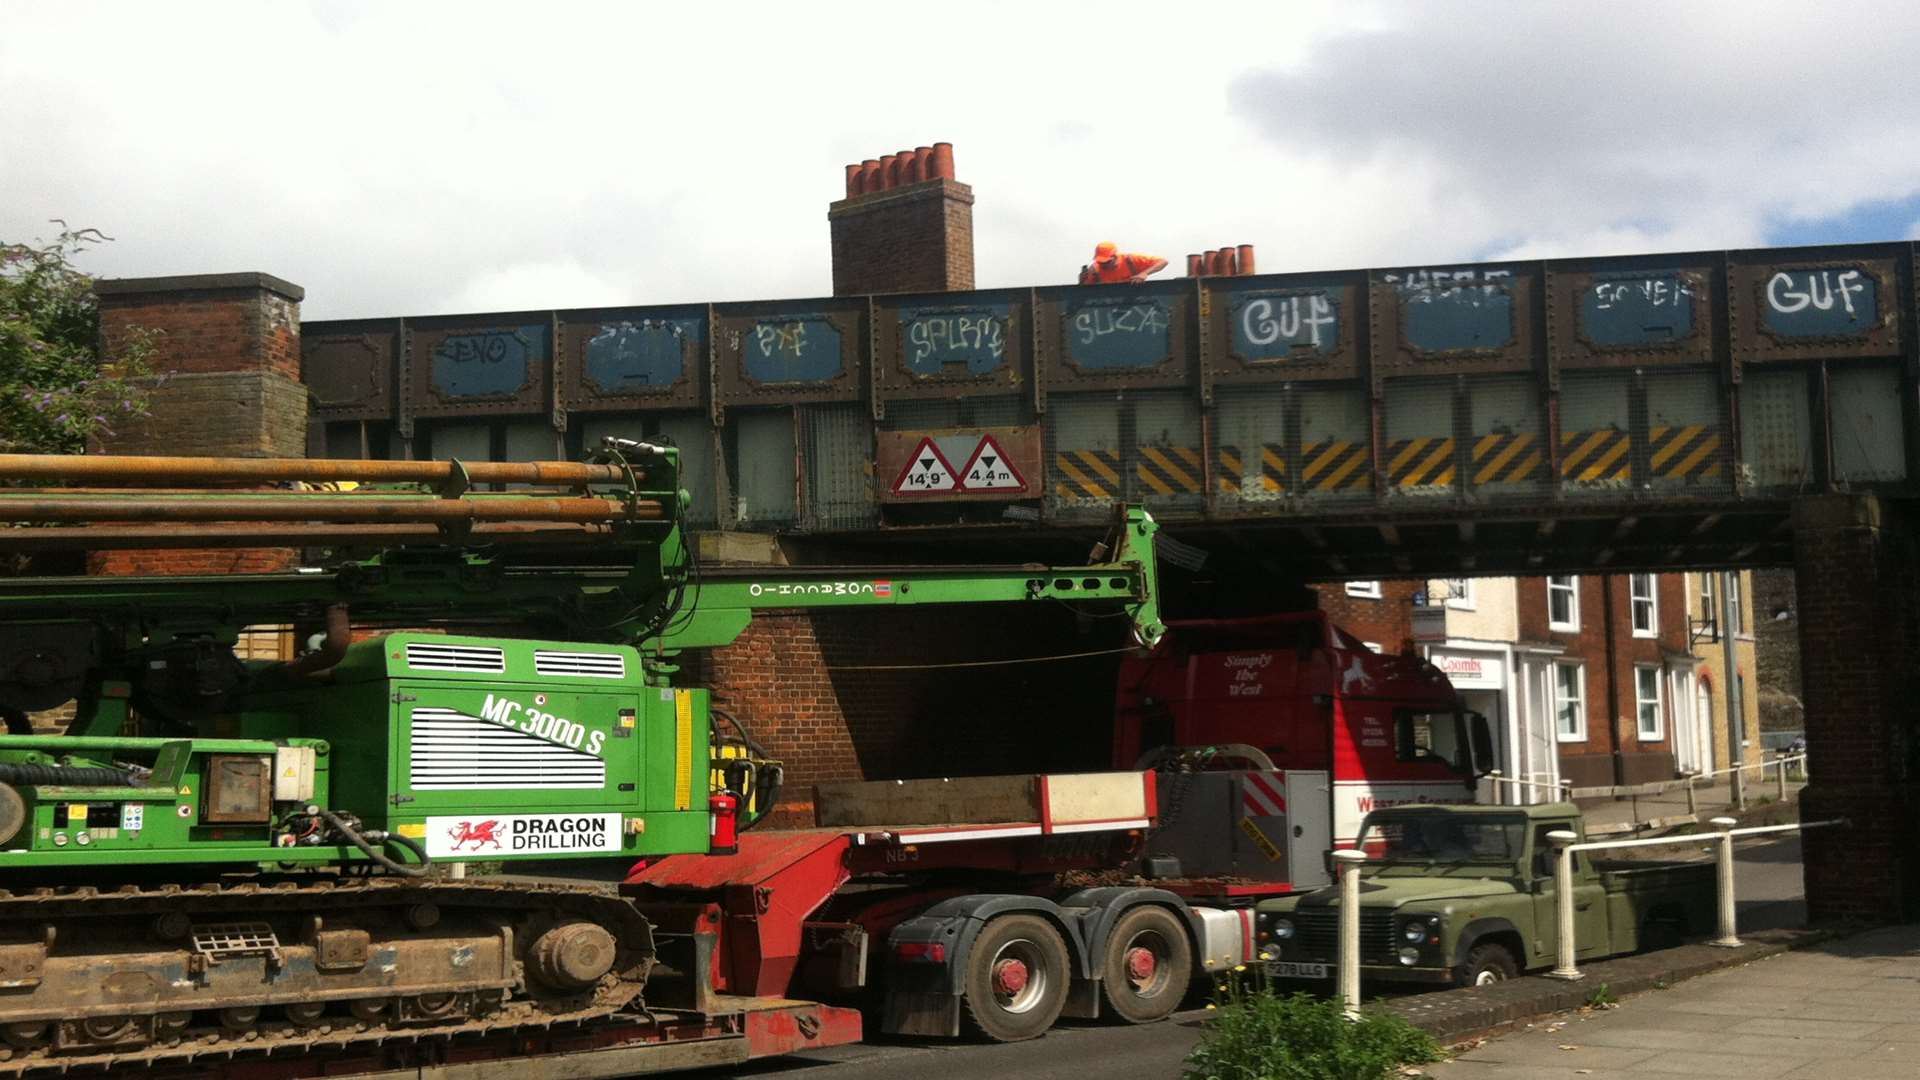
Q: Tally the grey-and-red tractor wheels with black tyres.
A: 2